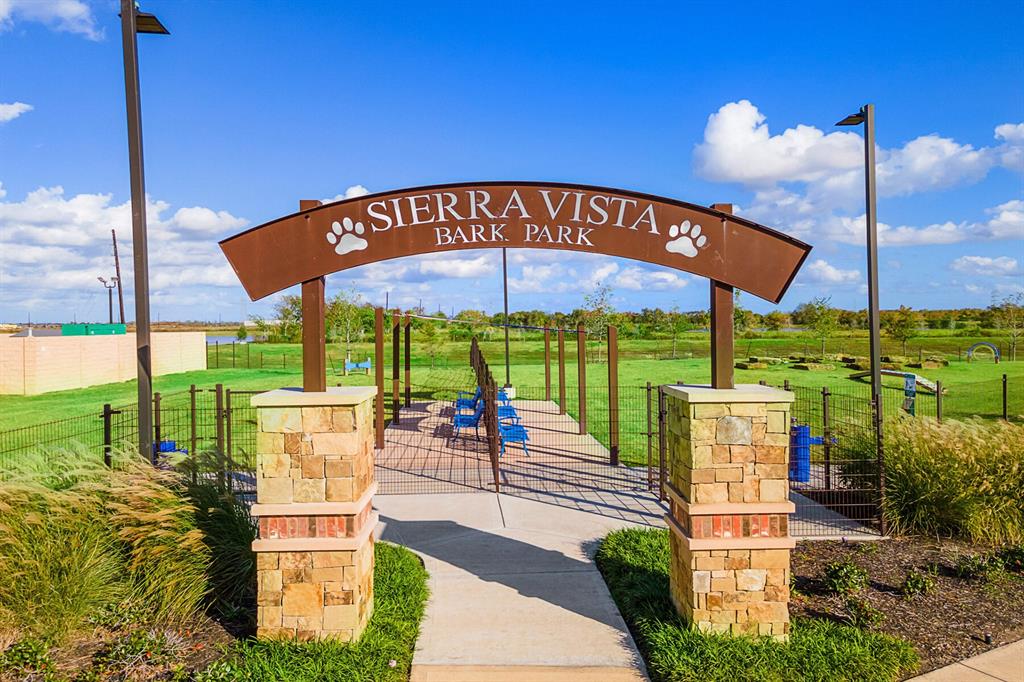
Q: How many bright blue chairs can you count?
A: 5